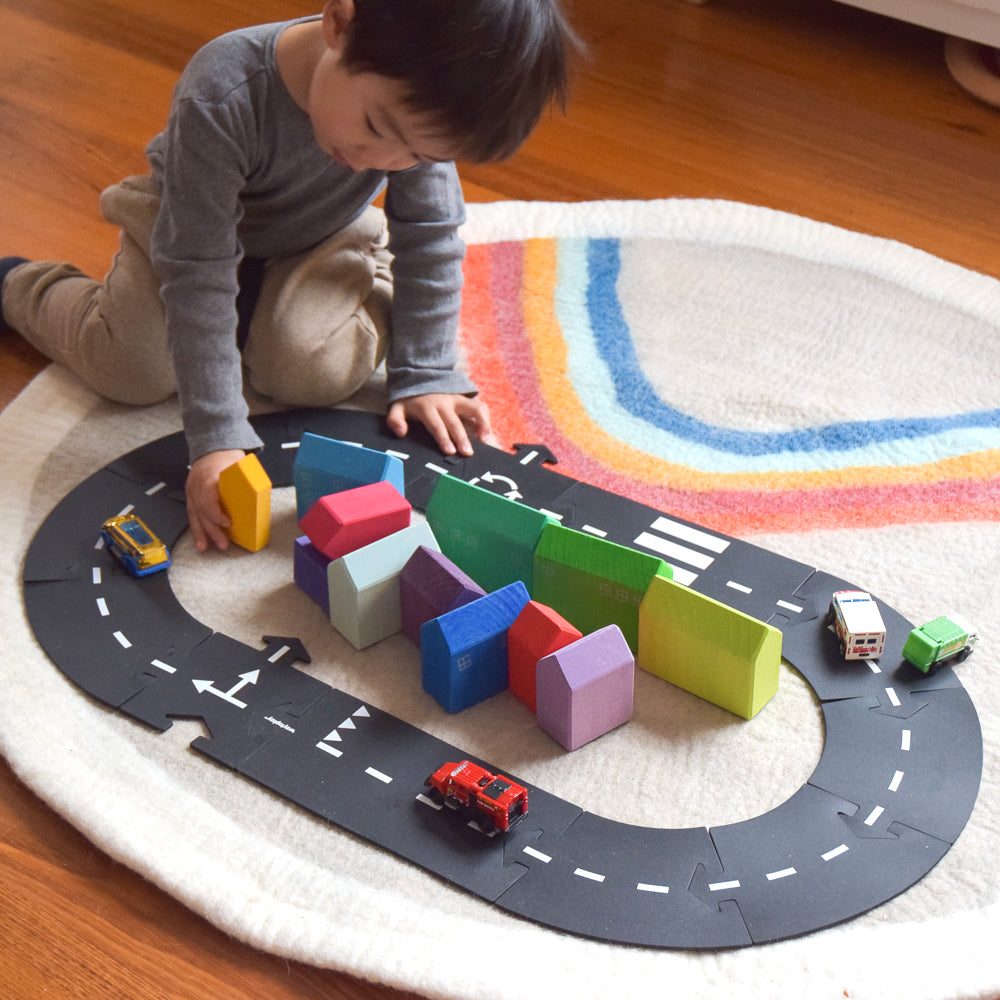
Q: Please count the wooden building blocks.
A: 12